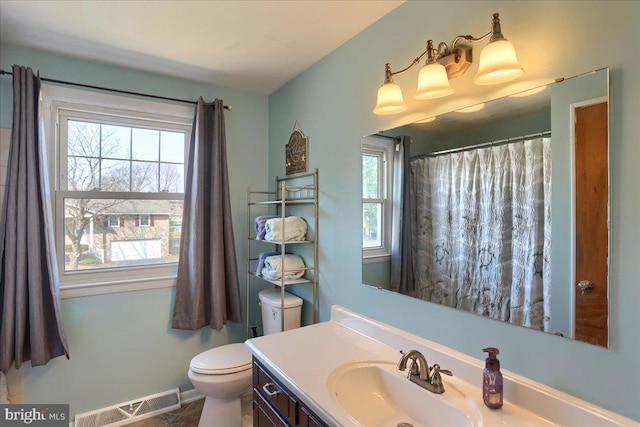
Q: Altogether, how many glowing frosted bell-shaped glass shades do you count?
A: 3